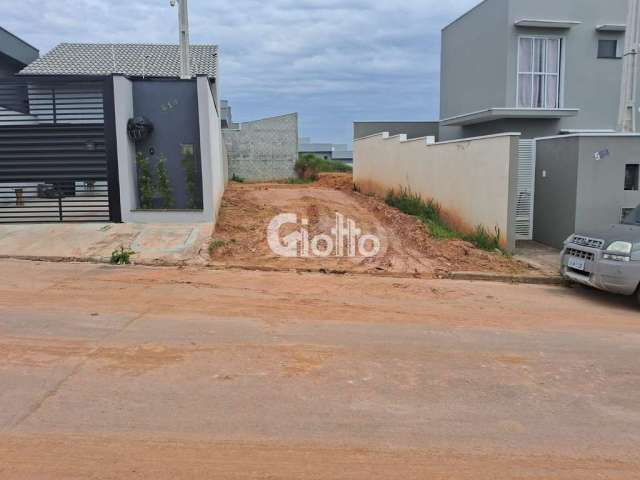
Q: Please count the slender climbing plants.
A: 3